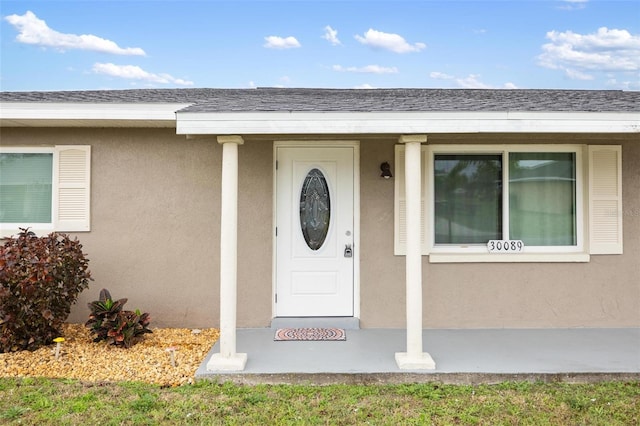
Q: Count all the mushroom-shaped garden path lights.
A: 2